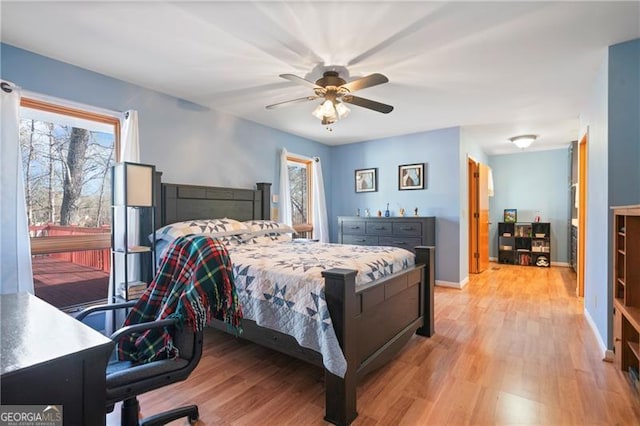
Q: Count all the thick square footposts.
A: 2